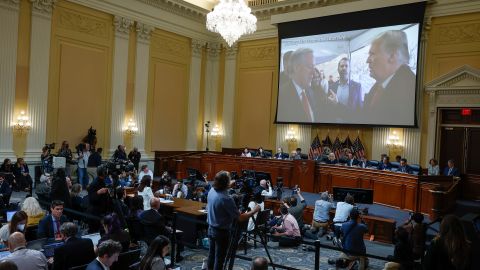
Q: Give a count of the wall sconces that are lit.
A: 5